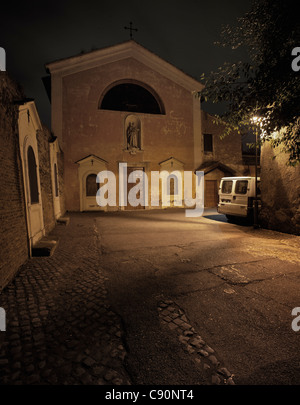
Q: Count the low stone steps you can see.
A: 2